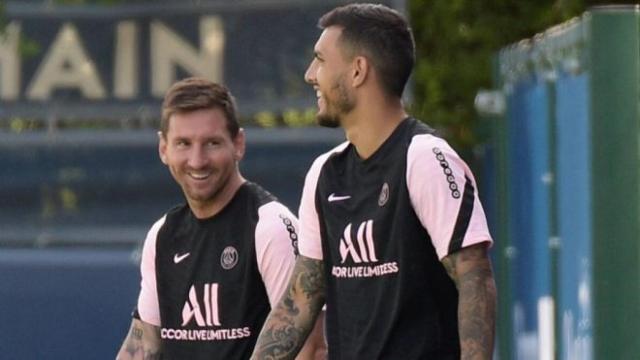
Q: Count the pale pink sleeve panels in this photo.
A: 4